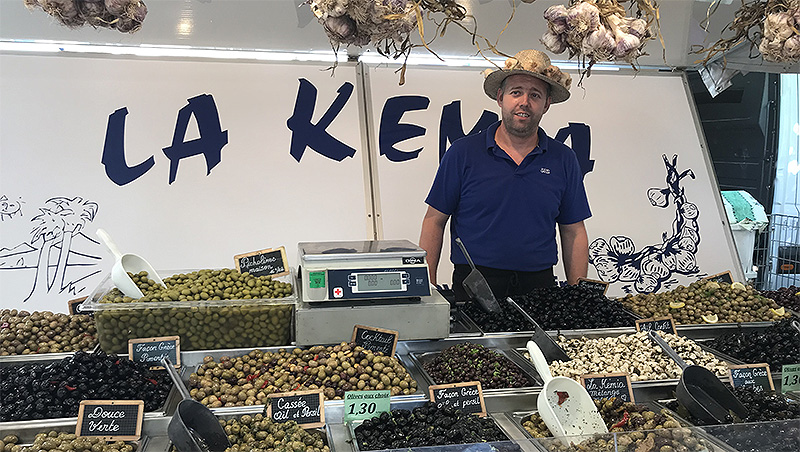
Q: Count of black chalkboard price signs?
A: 12